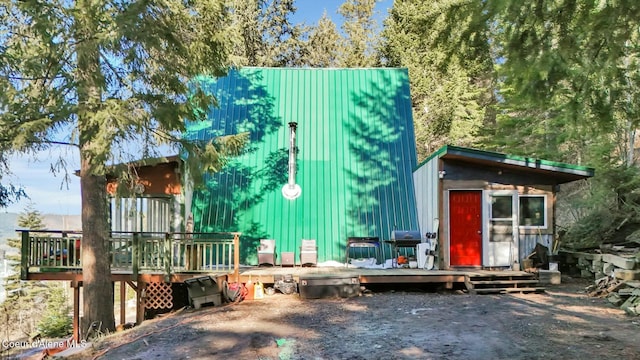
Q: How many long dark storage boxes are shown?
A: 1